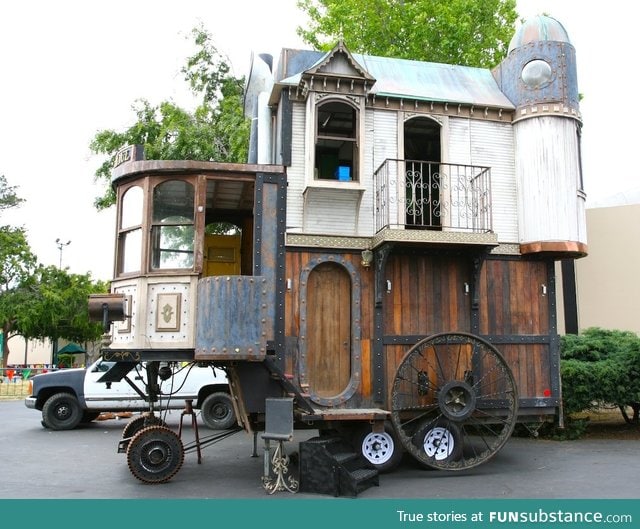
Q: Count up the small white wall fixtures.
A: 4